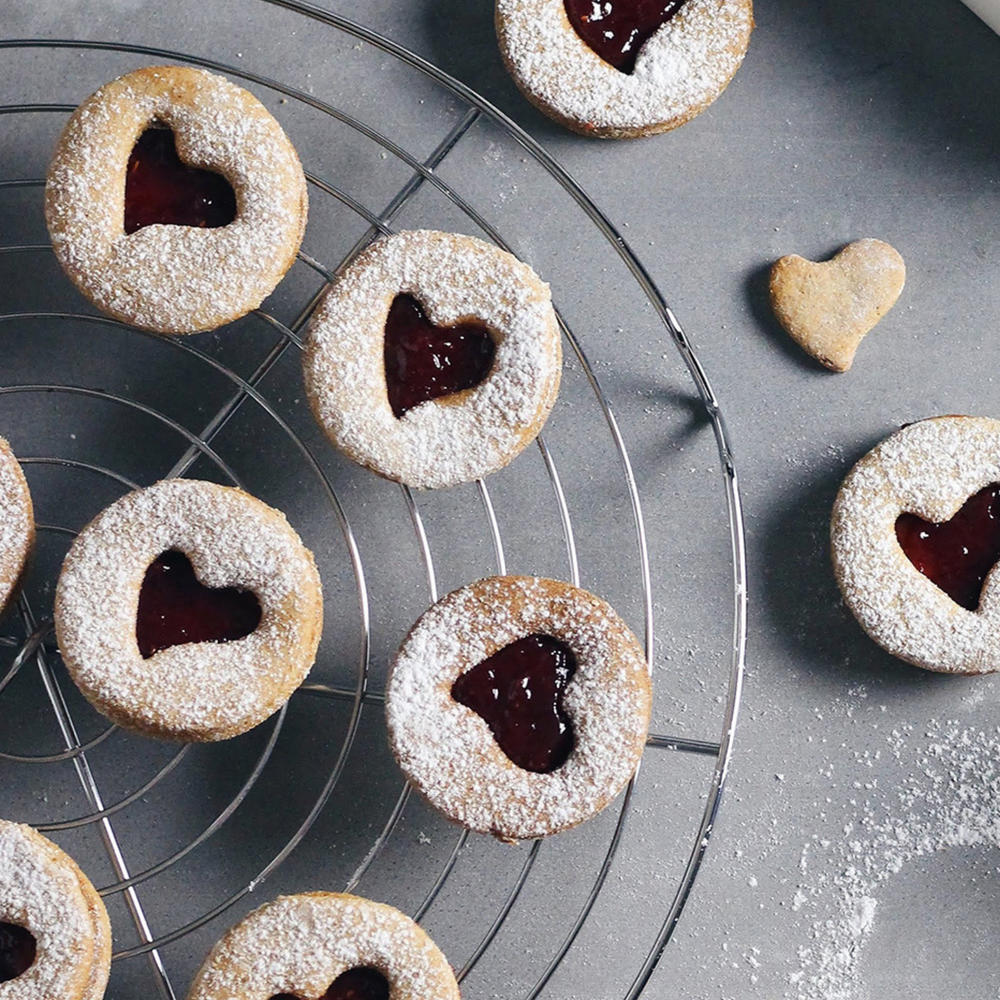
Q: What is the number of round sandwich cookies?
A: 9